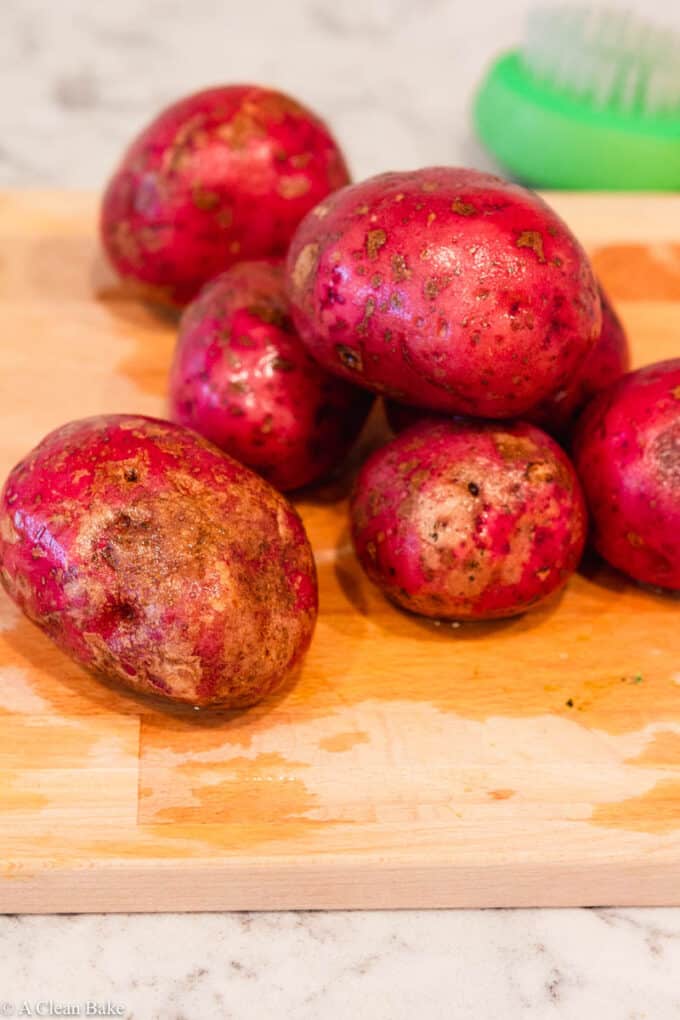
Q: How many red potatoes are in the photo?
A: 7